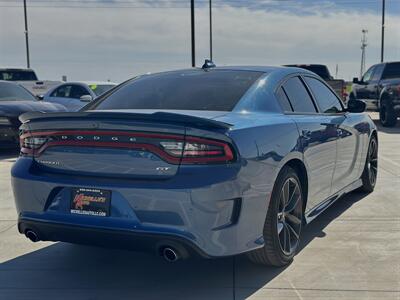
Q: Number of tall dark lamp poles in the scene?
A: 4